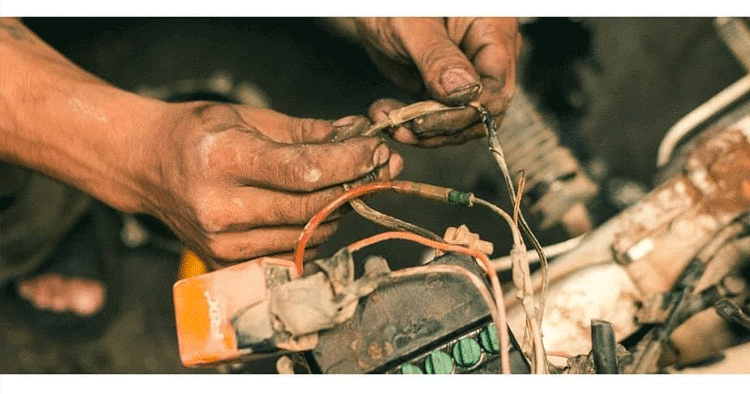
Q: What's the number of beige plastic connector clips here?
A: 1